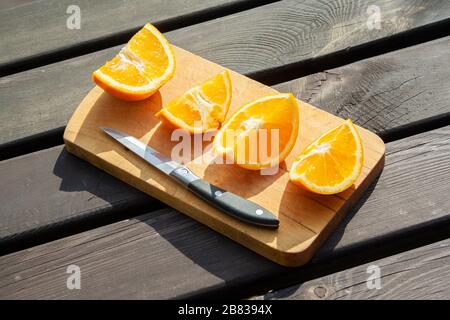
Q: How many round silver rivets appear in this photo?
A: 2